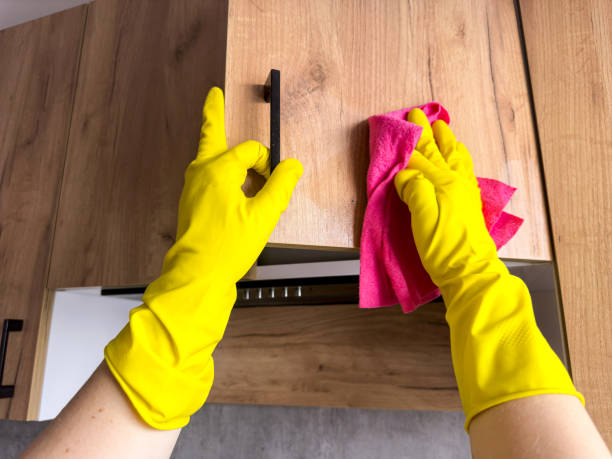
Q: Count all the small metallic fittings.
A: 5